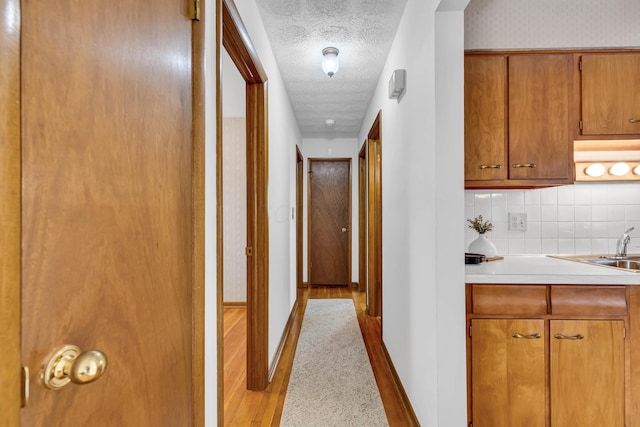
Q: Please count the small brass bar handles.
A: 5